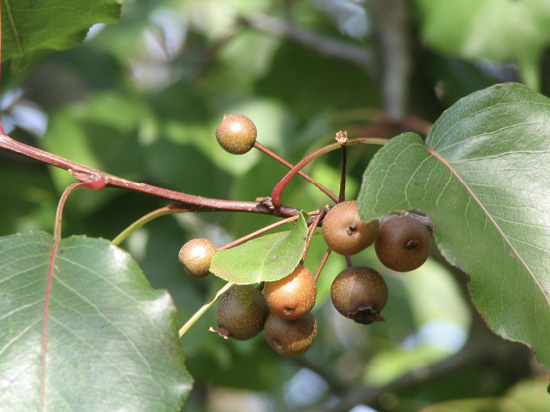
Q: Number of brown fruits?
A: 8